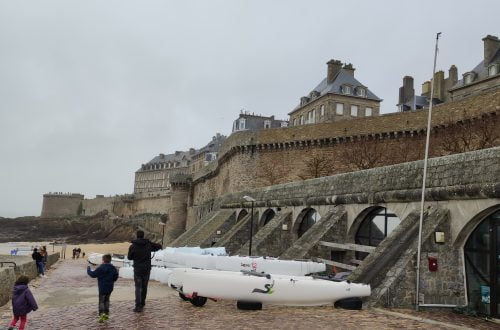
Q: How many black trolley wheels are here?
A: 2